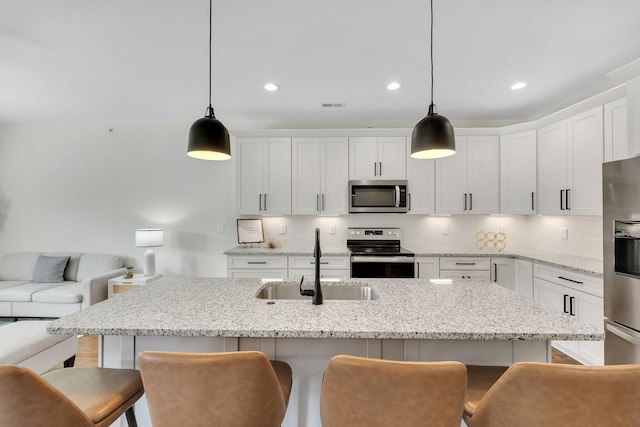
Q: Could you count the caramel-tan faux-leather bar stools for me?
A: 4